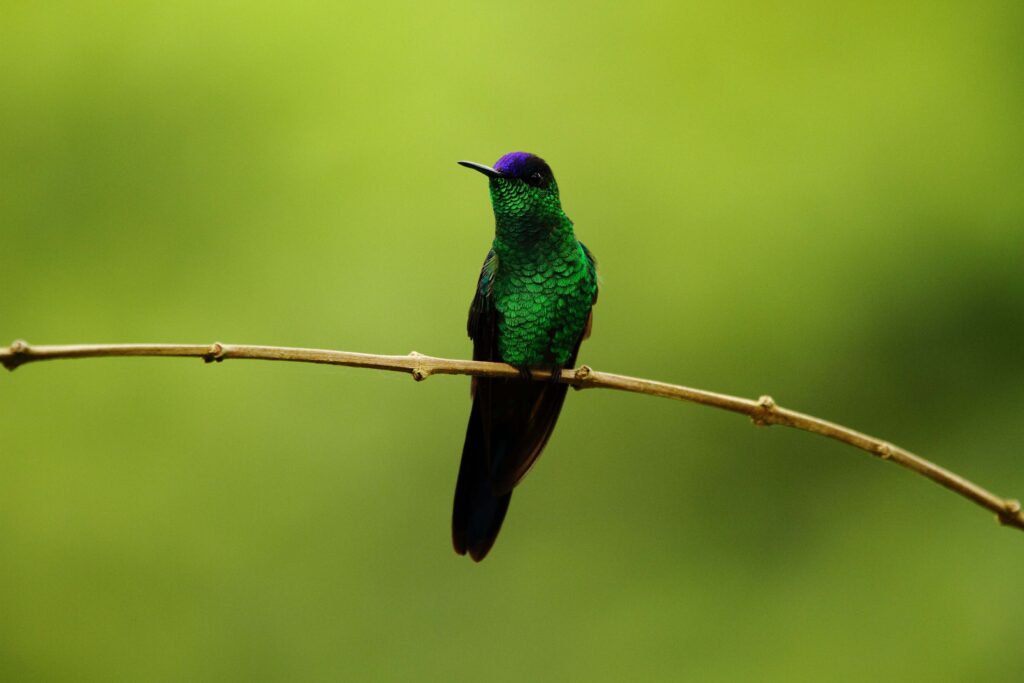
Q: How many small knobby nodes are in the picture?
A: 7